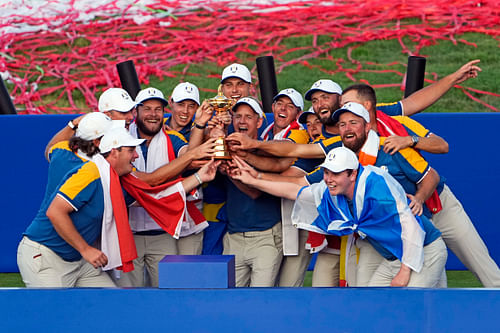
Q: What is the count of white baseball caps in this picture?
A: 12